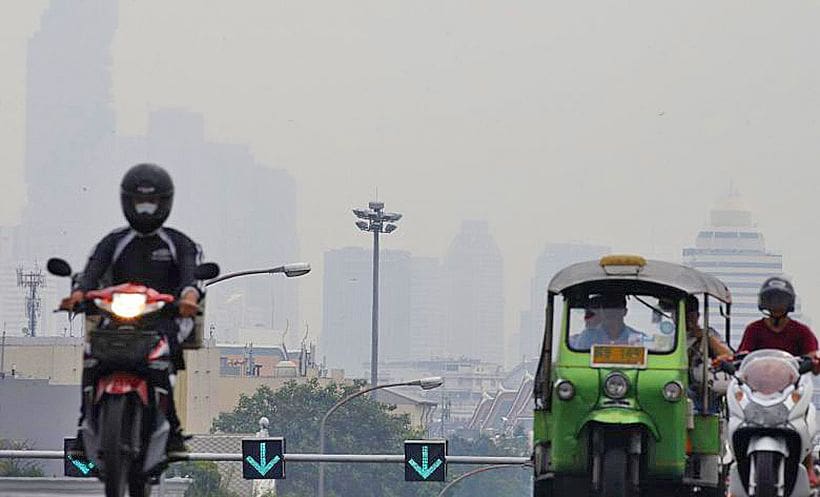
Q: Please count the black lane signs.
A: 3